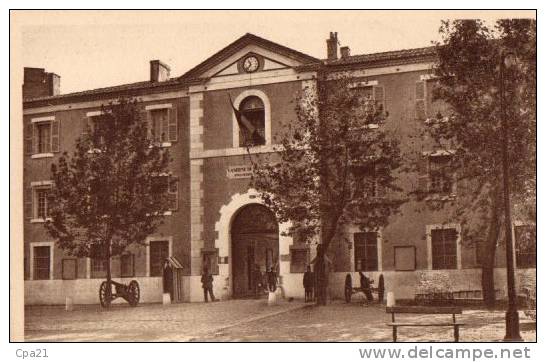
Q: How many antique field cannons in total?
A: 2